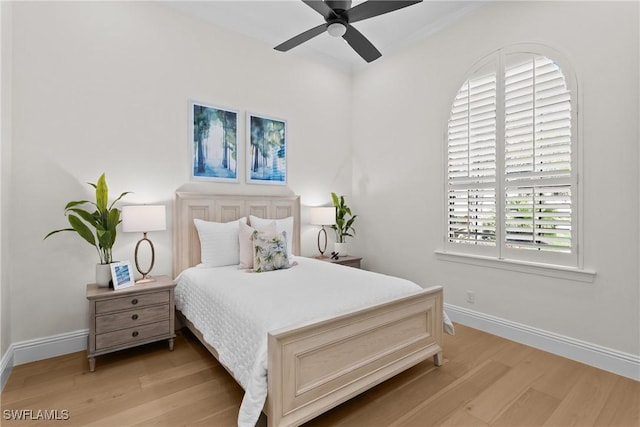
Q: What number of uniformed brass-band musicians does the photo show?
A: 0